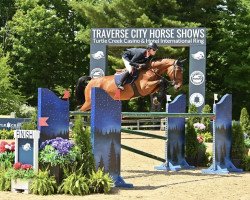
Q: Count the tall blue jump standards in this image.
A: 4